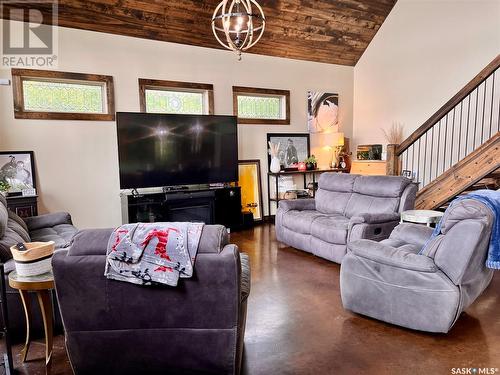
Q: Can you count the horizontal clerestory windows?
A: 3